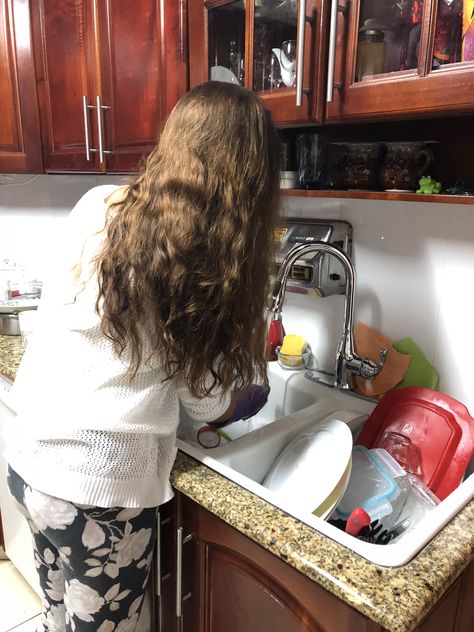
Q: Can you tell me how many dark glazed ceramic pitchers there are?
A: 2